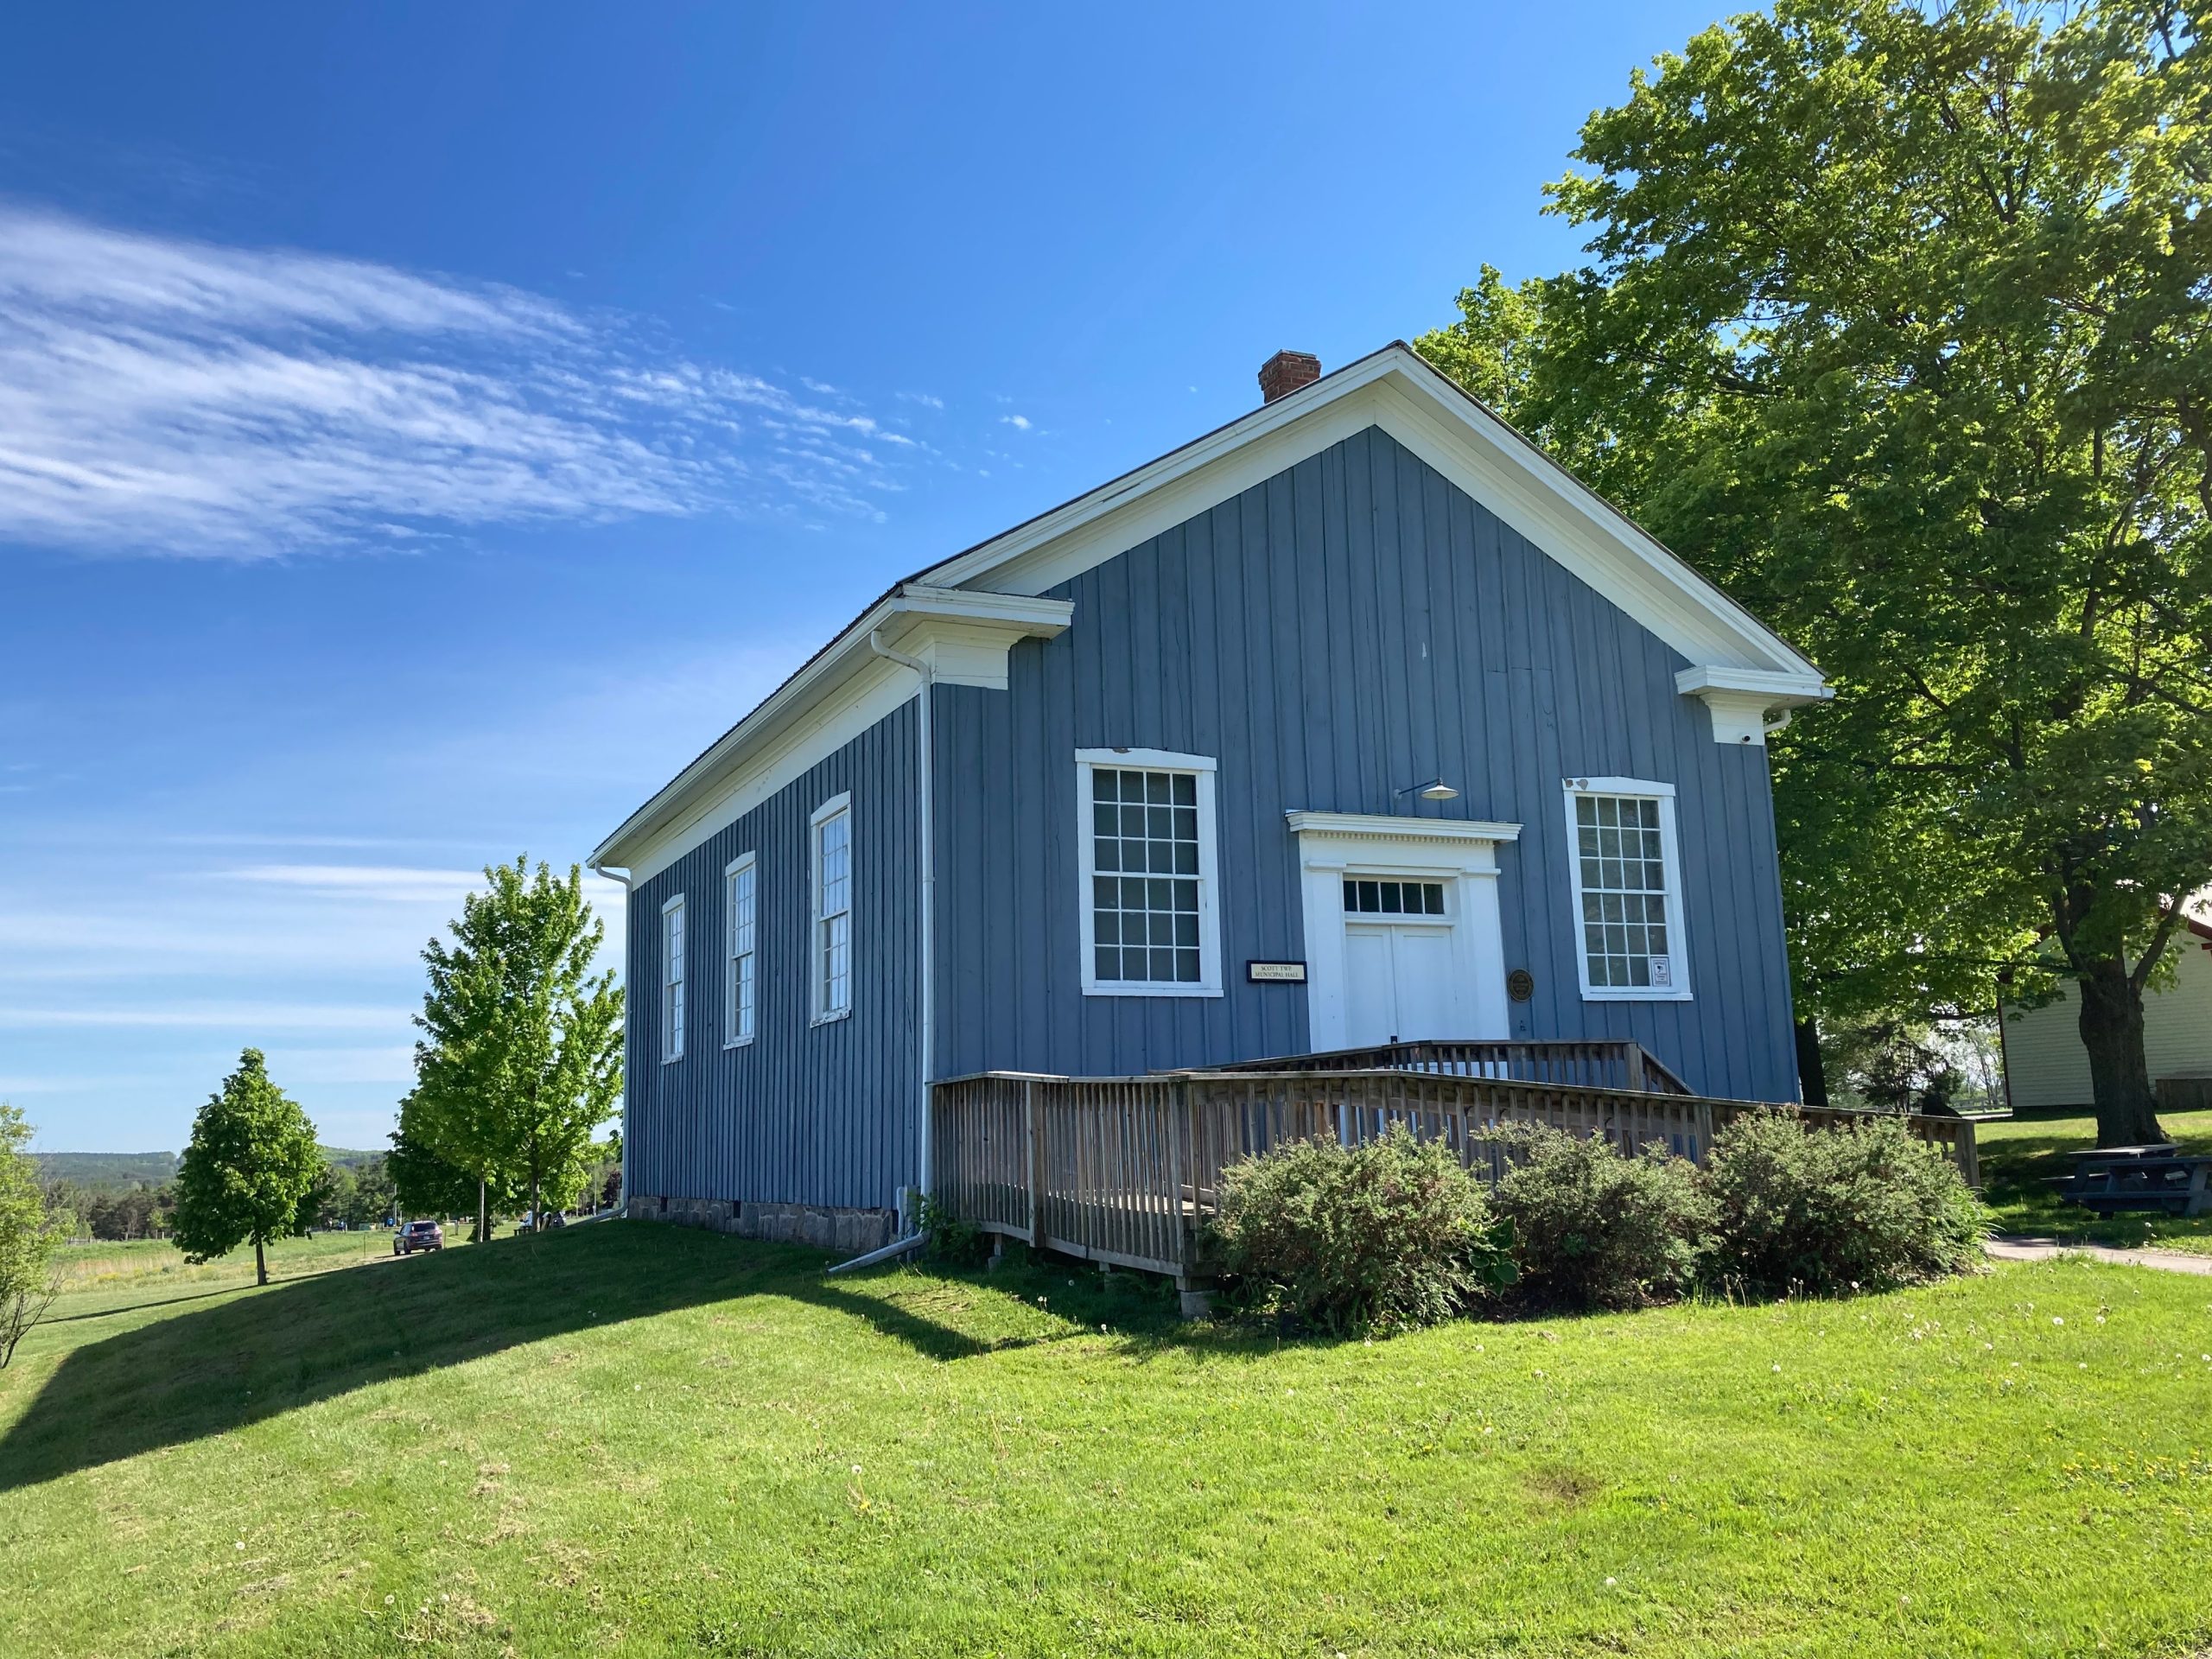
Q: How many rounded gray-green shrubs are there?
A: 3